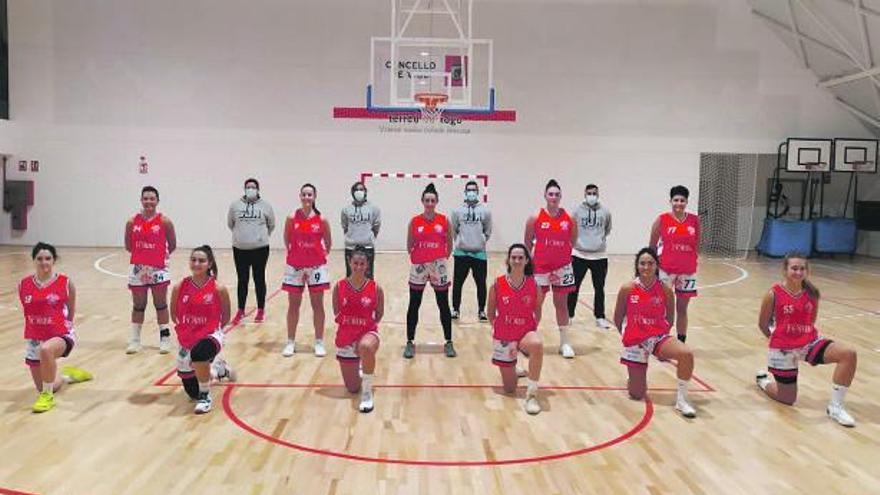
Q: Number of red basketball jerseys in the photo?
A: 11